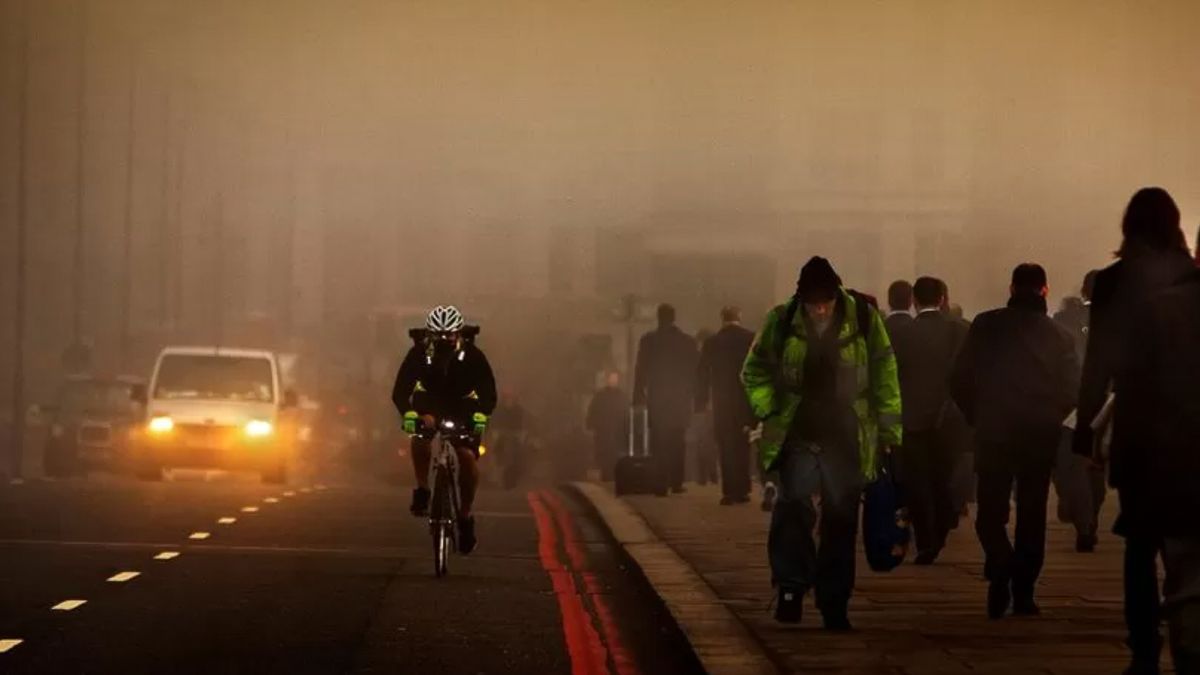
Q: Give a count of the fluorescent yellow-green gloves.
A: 2